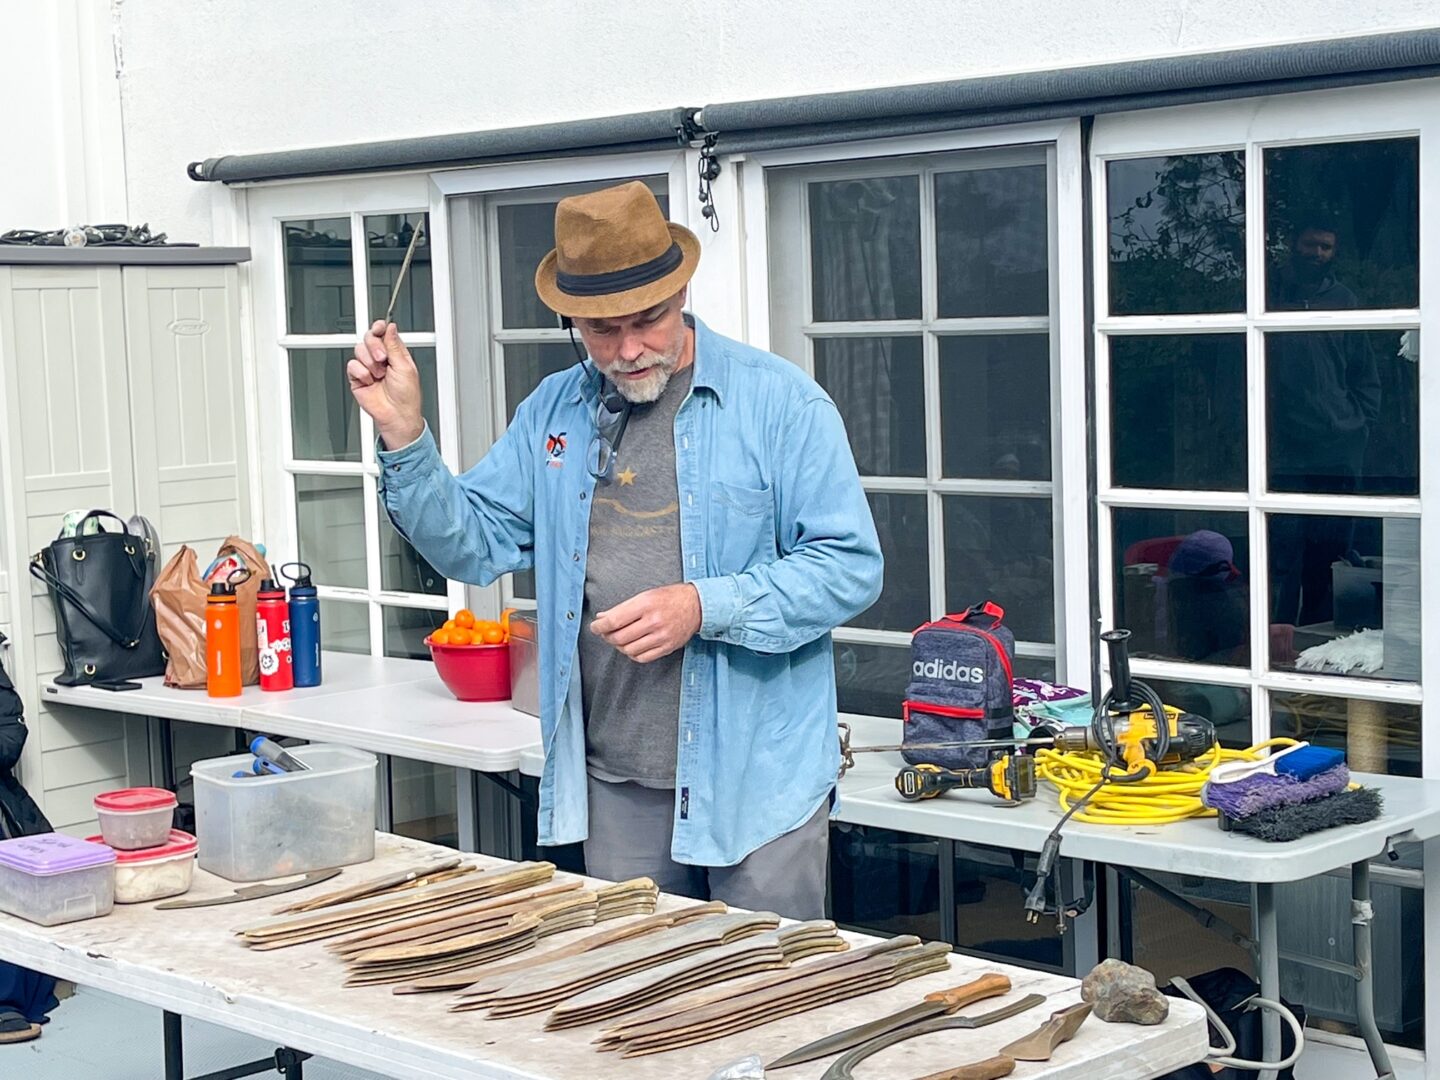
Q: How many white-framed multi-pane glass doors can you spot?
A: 4